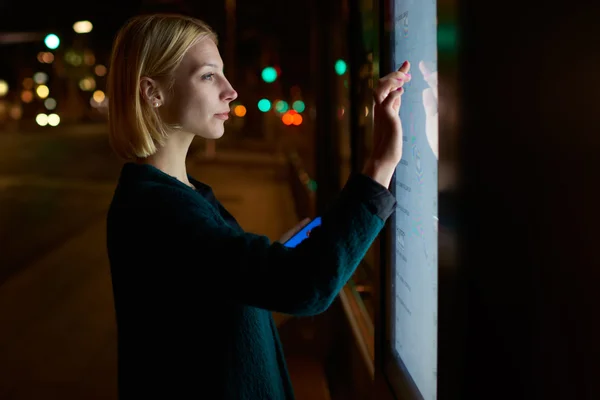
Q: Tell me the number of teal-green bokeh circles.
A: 6